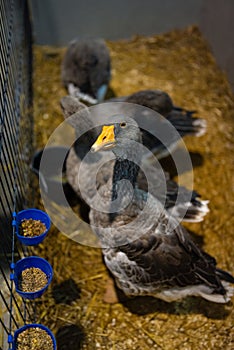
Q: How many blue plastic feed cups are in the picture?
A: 3